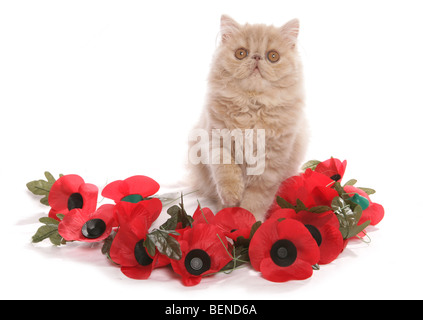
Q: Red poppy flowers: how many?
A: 11